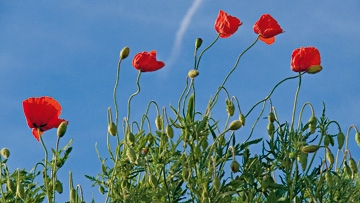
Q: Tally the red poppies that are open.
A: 5